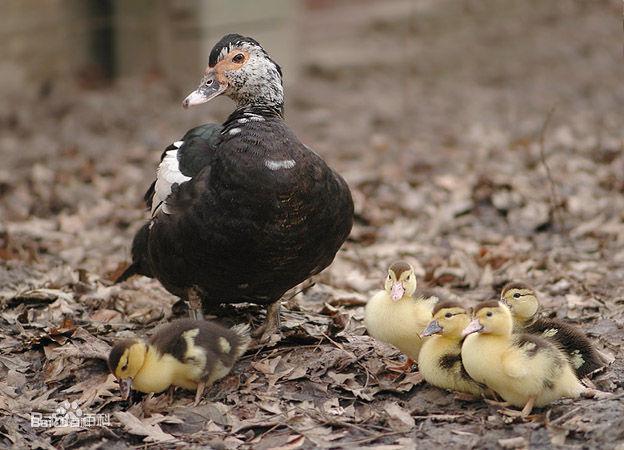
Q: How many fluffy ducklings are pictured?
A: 5